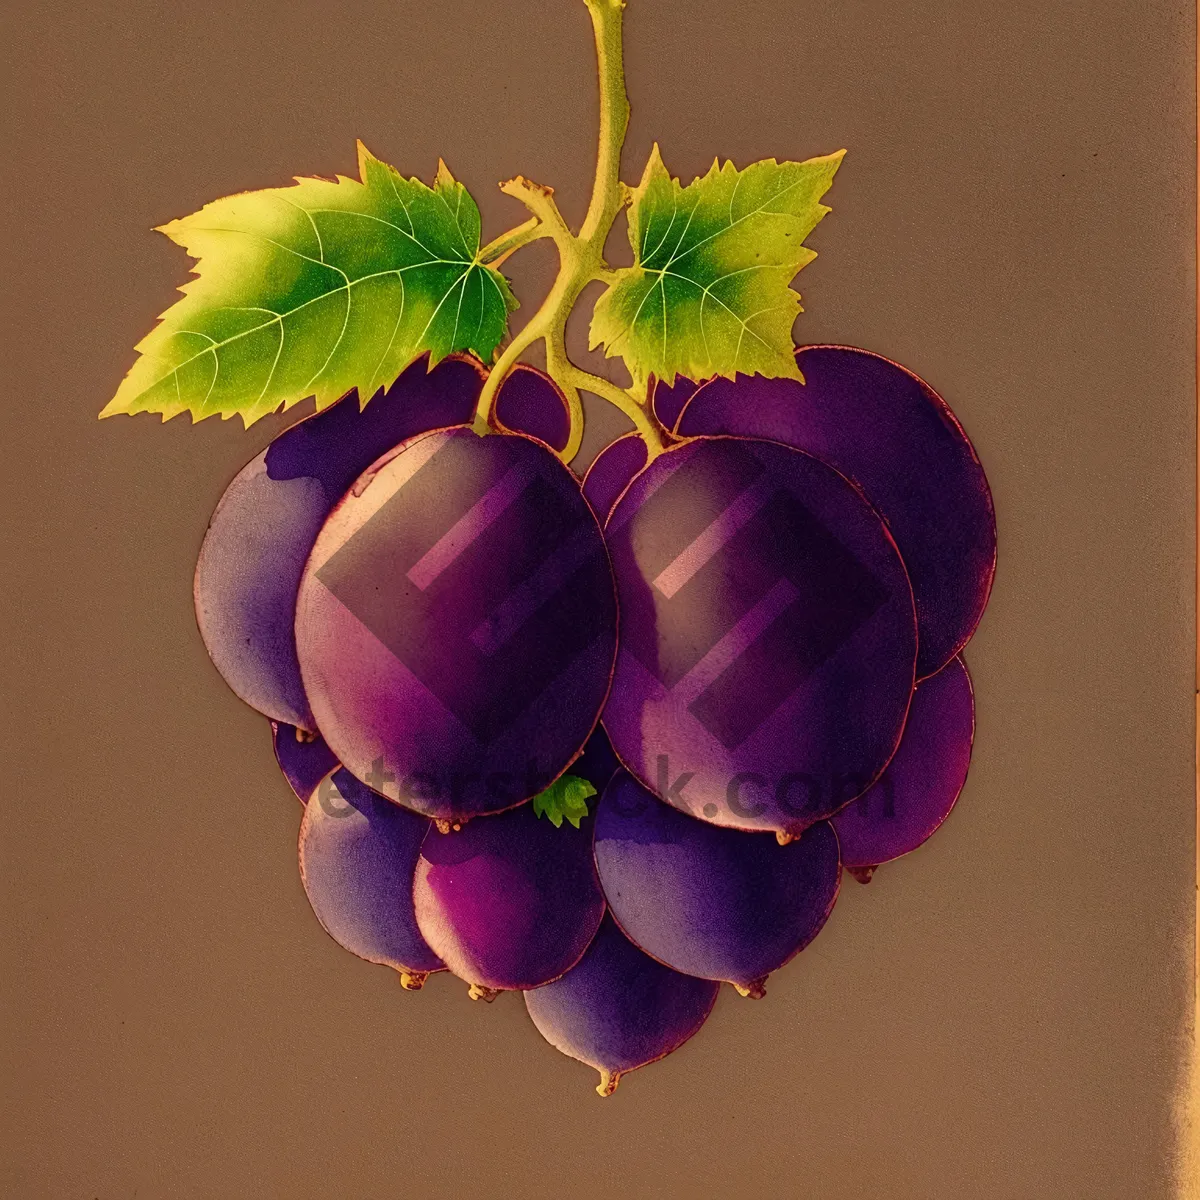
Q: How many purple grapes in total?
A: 13